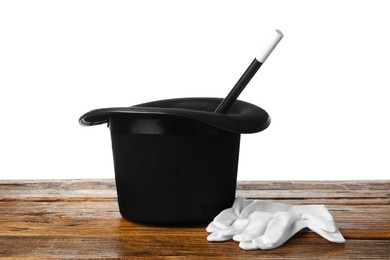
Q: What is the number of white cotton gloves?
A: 2